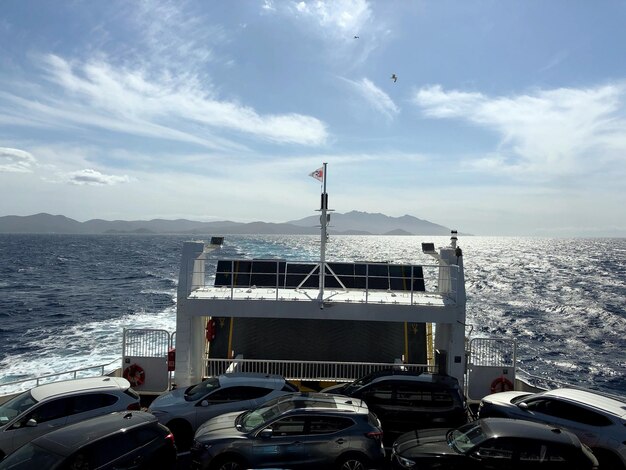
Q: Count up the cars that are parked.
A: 7